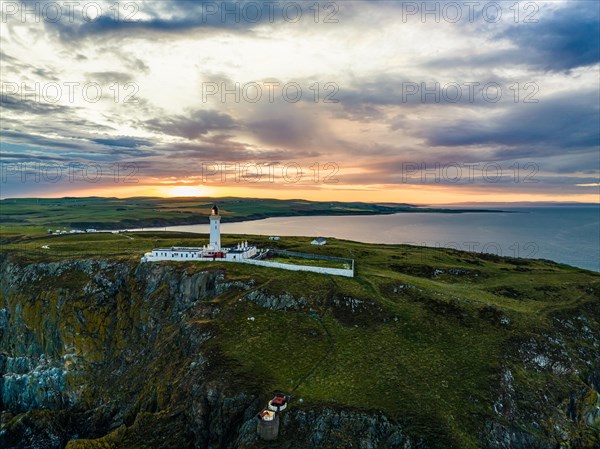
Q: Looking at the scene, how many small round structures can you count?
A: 2